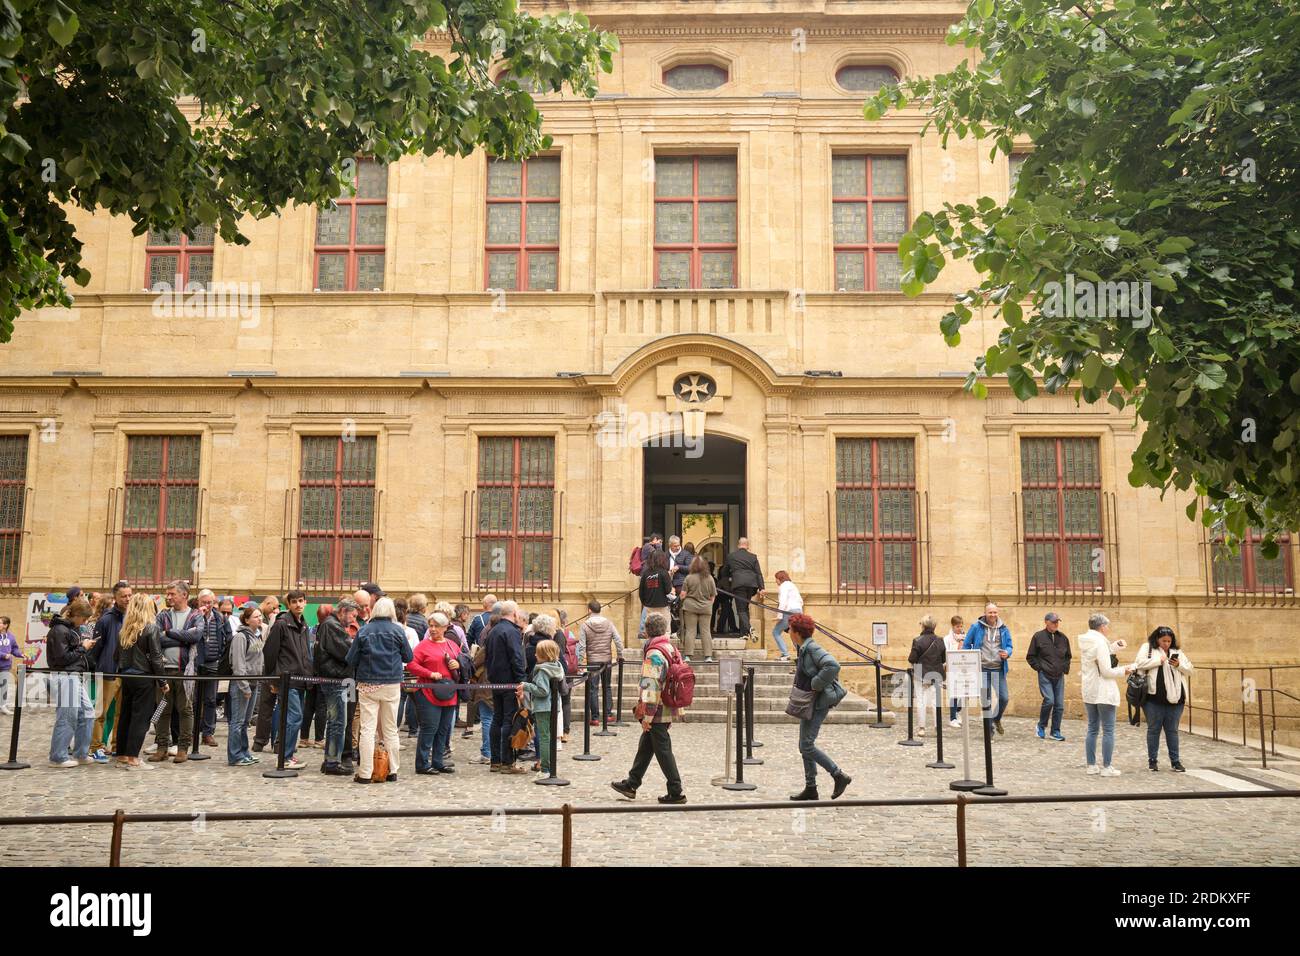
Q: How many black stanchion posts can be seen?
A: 14